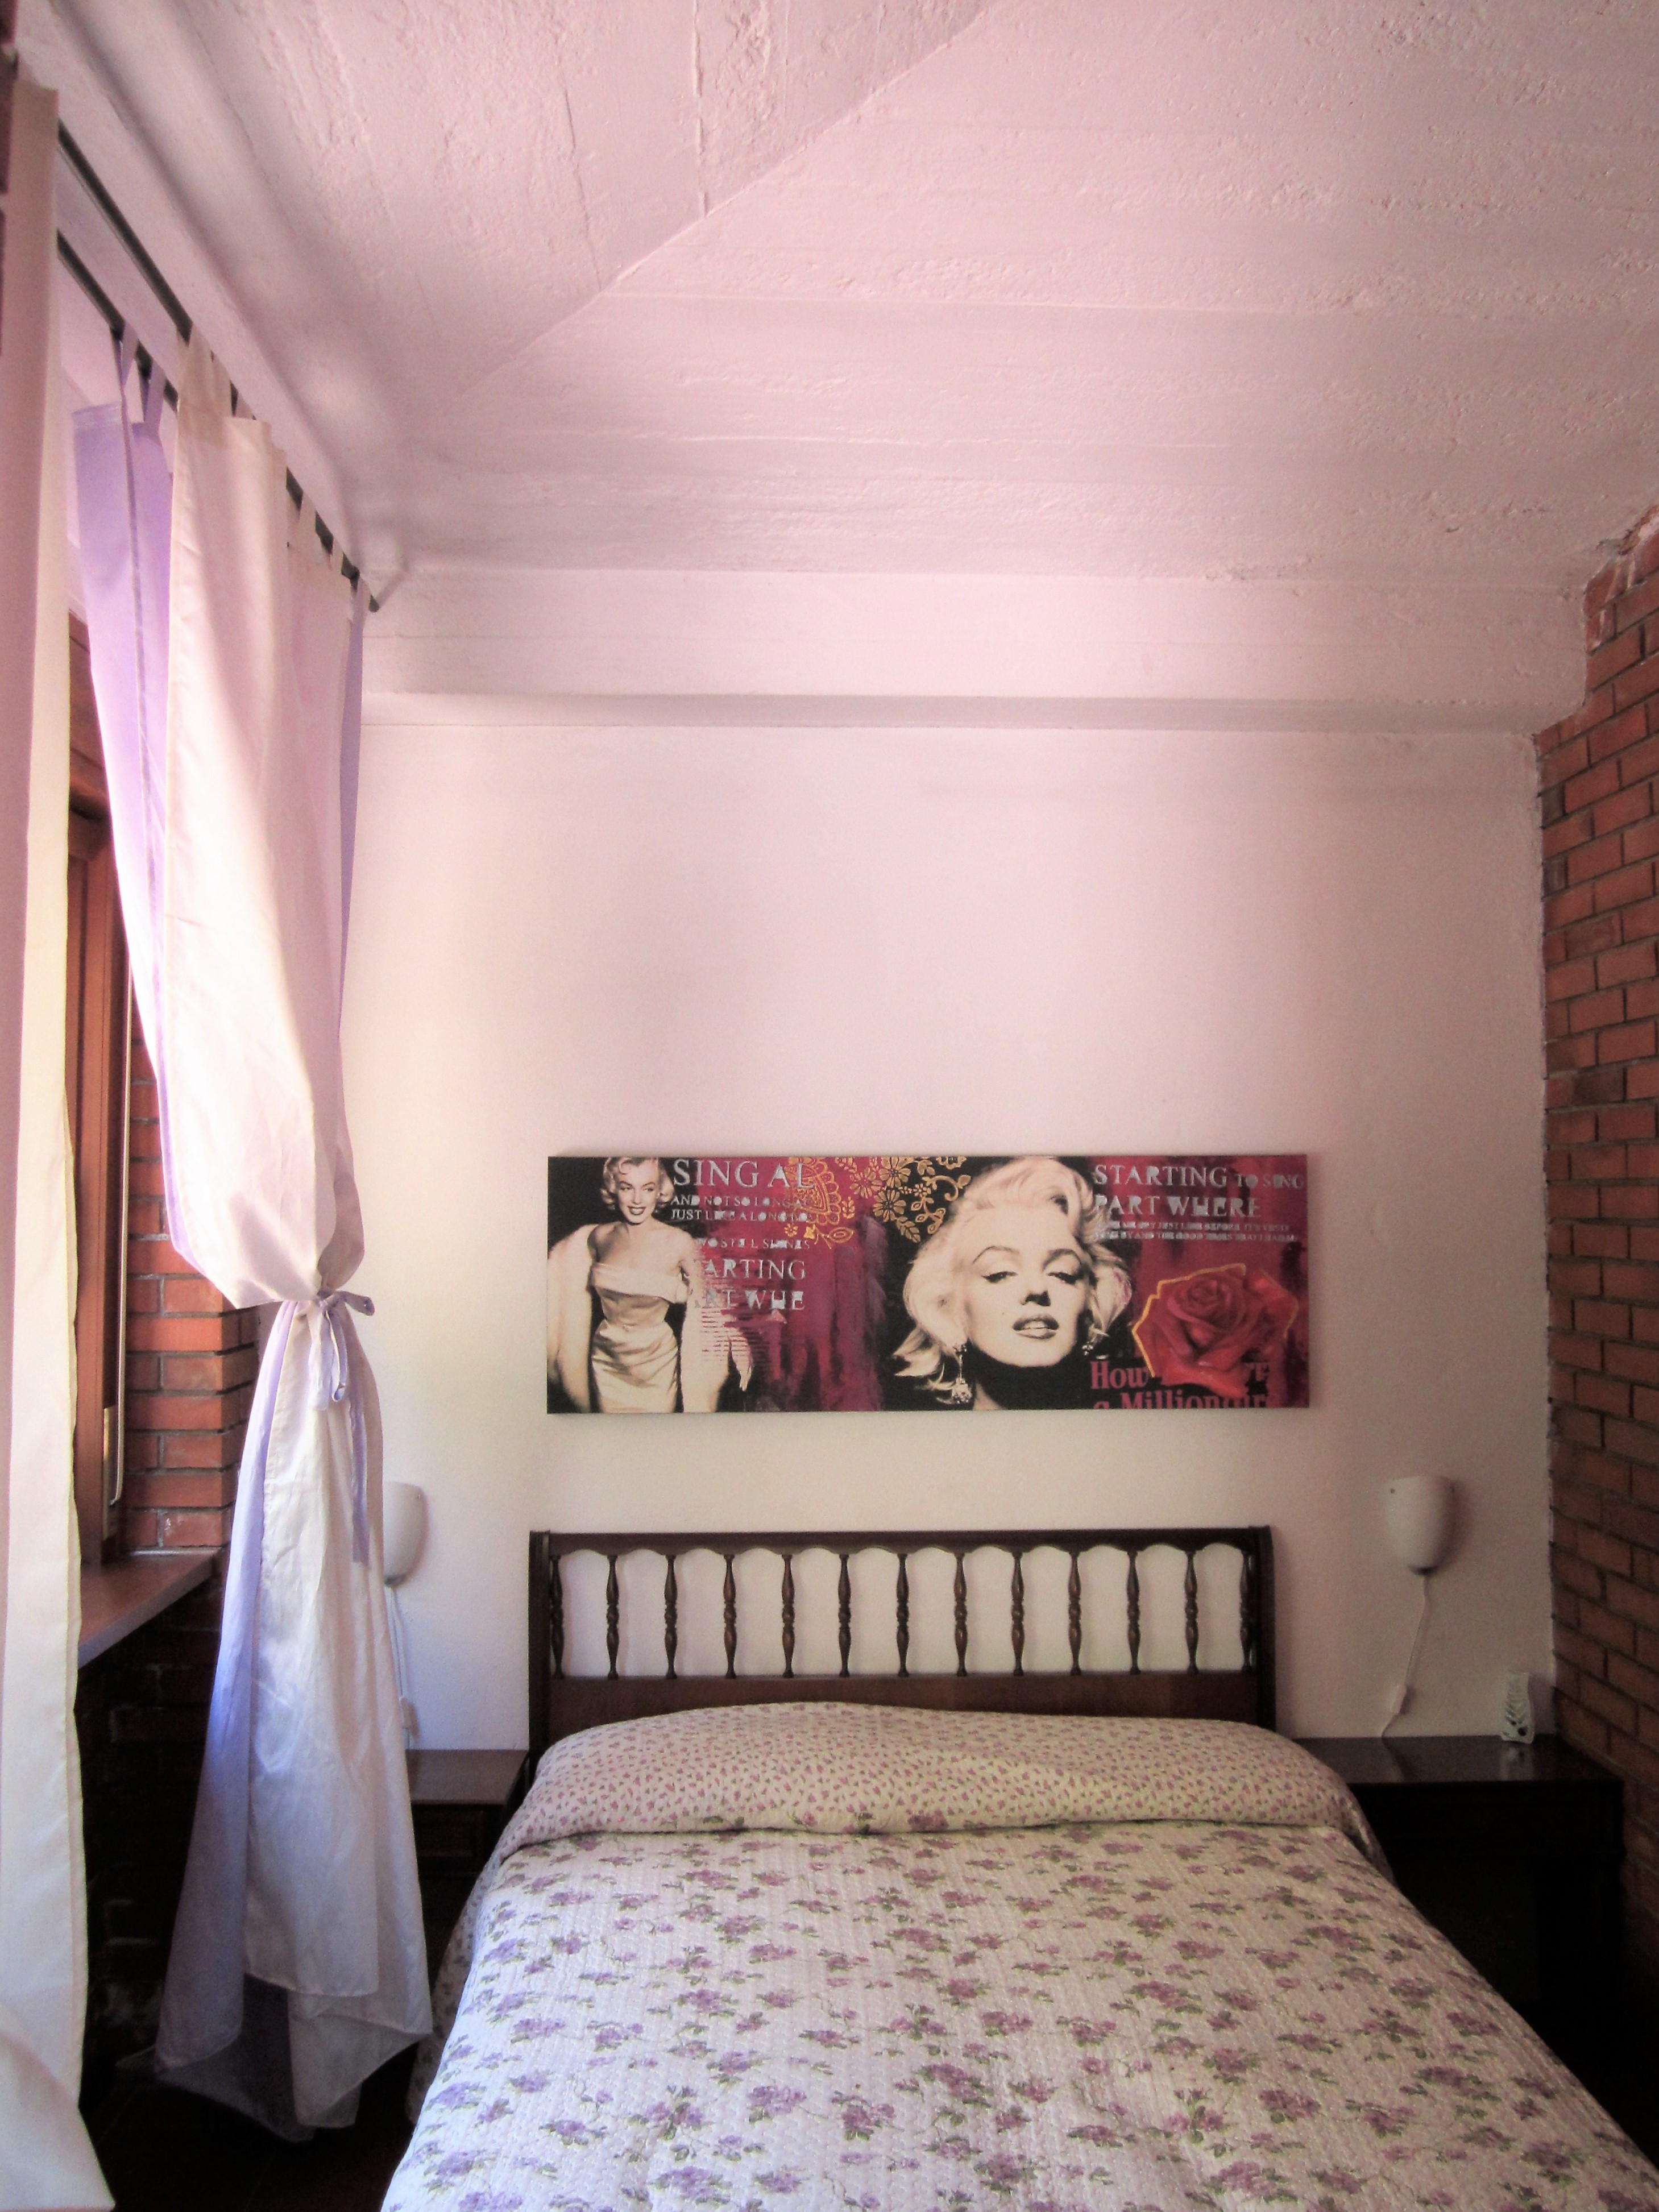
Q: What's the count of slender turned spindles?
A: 13